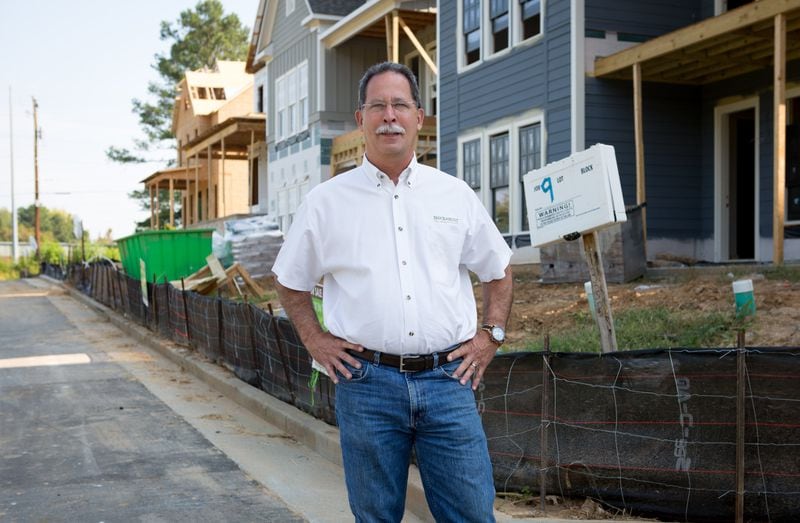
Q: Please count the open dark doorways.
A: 1